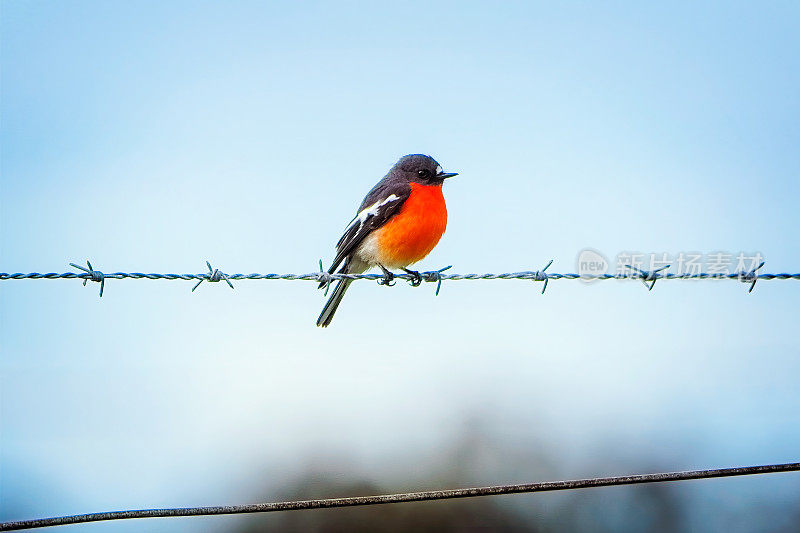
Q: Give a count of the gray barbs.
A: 7